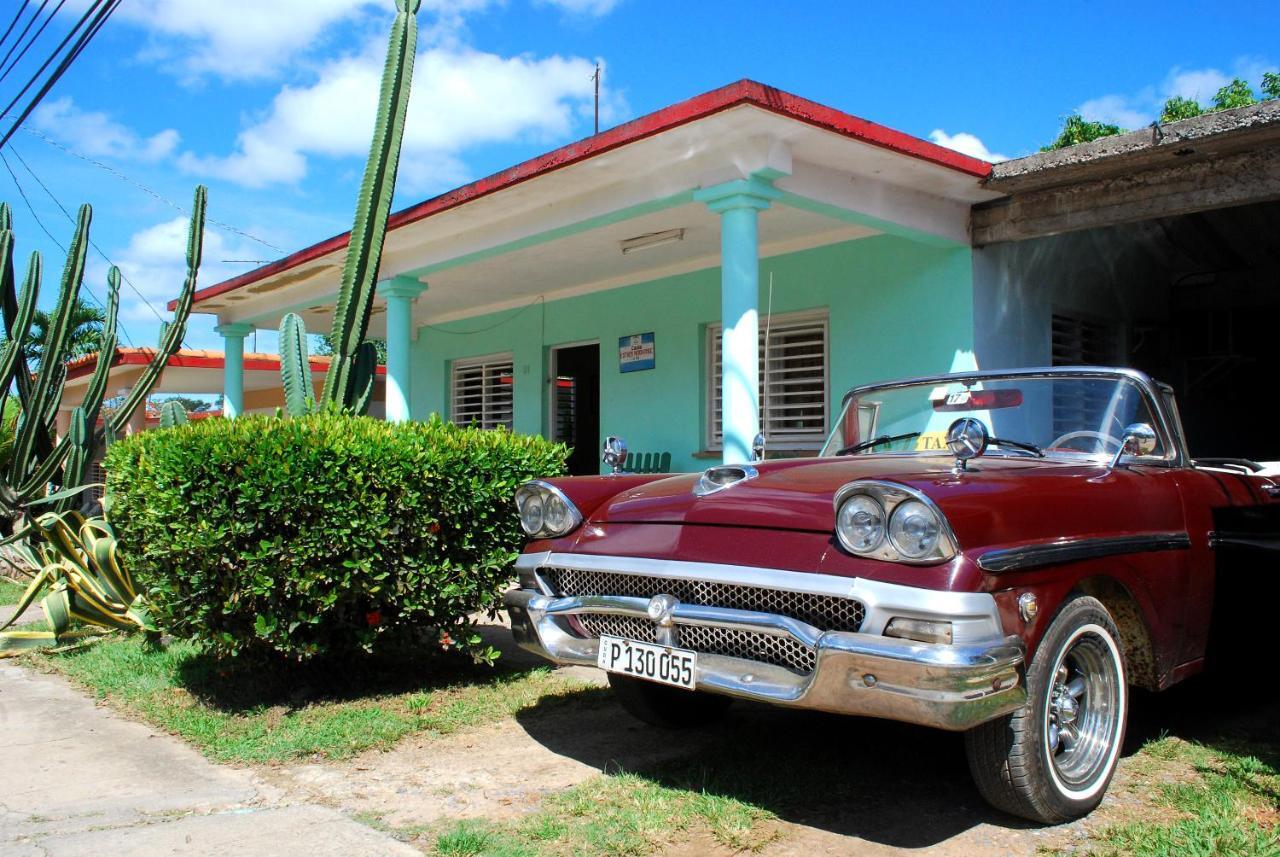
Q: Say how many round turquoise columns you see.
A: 3